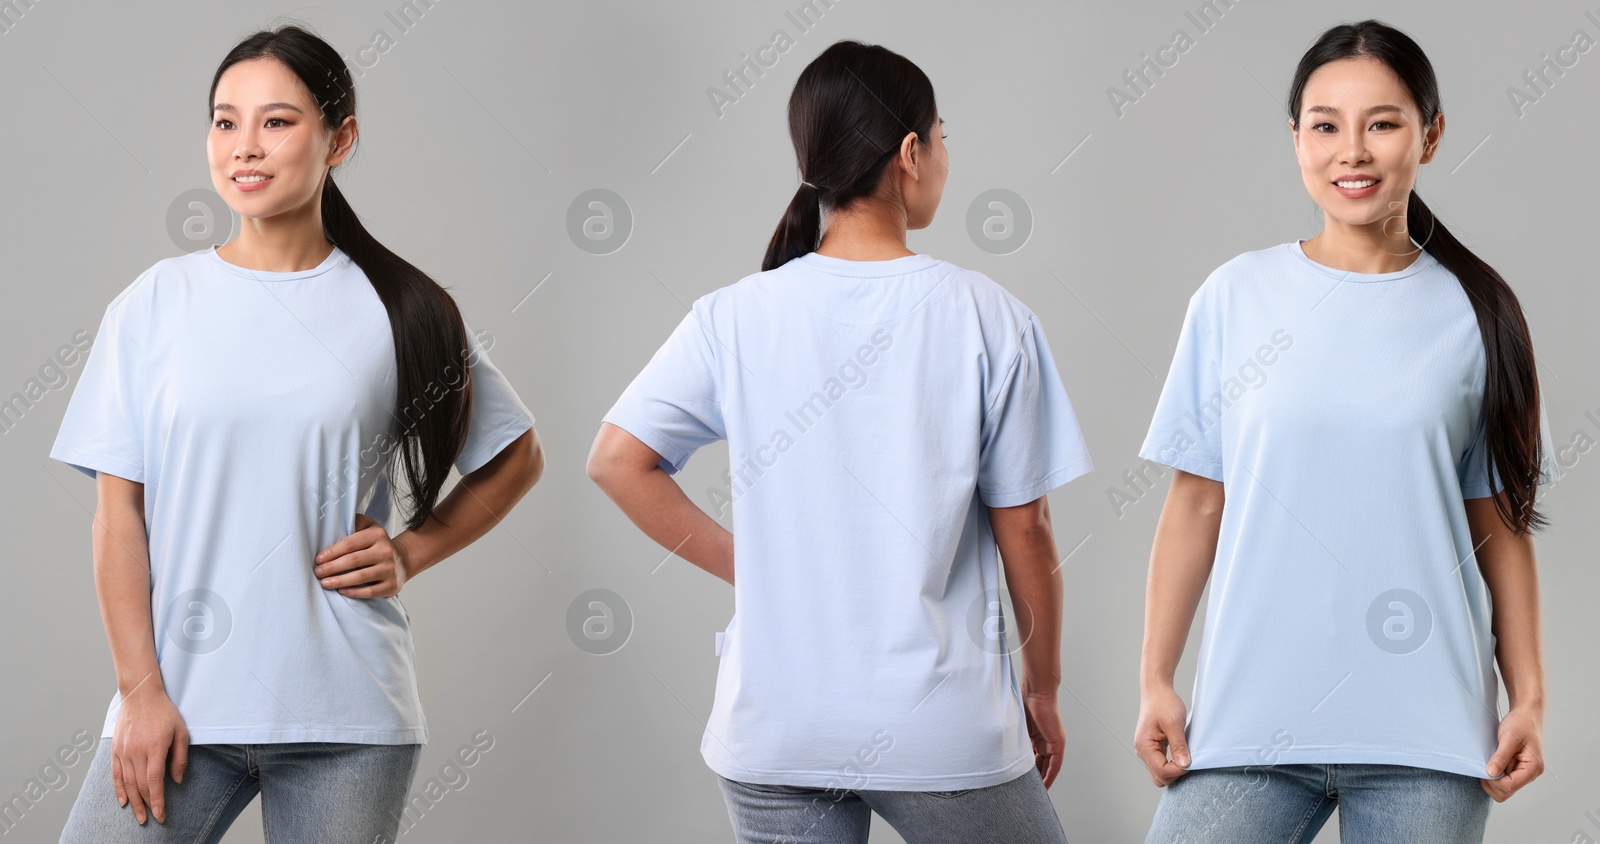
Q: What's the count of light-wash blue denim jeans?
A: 3